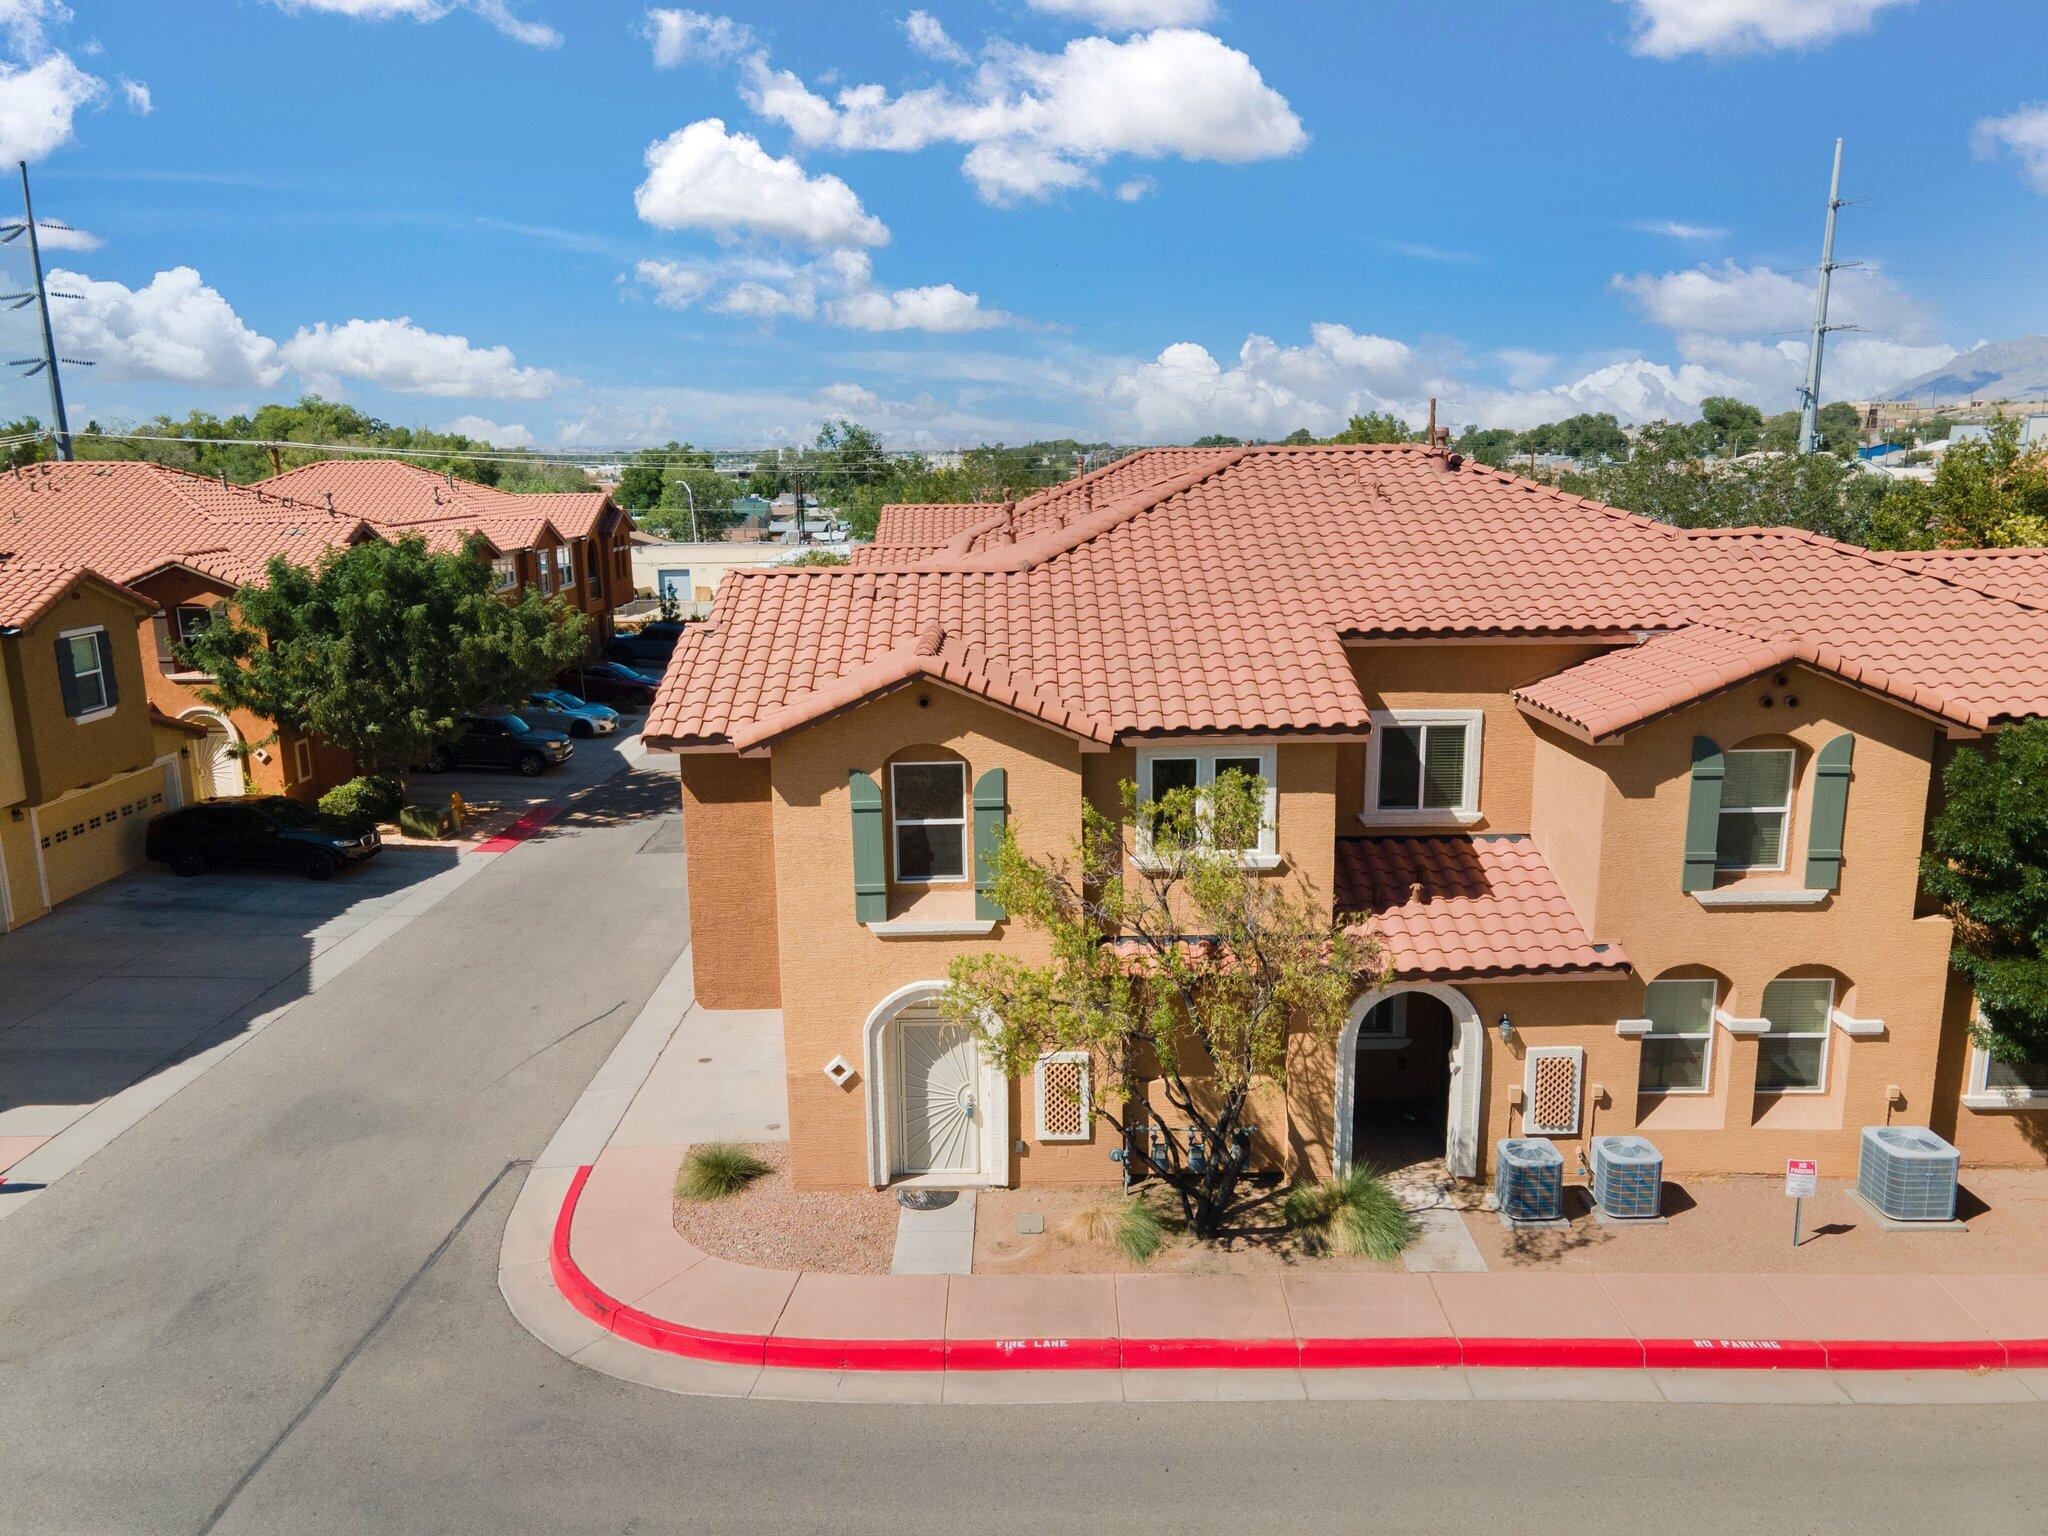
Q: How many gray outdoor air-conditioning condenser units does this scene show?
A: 3